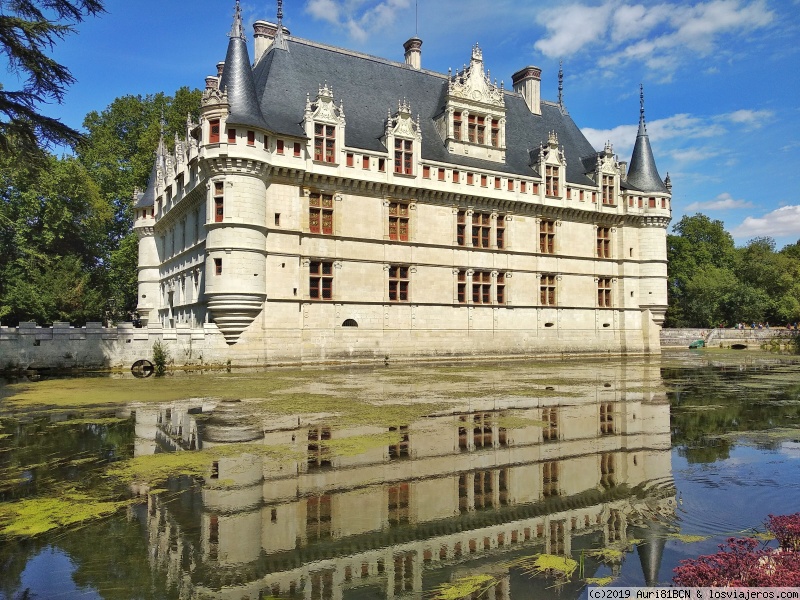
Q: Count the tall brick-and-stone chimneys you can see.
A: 3